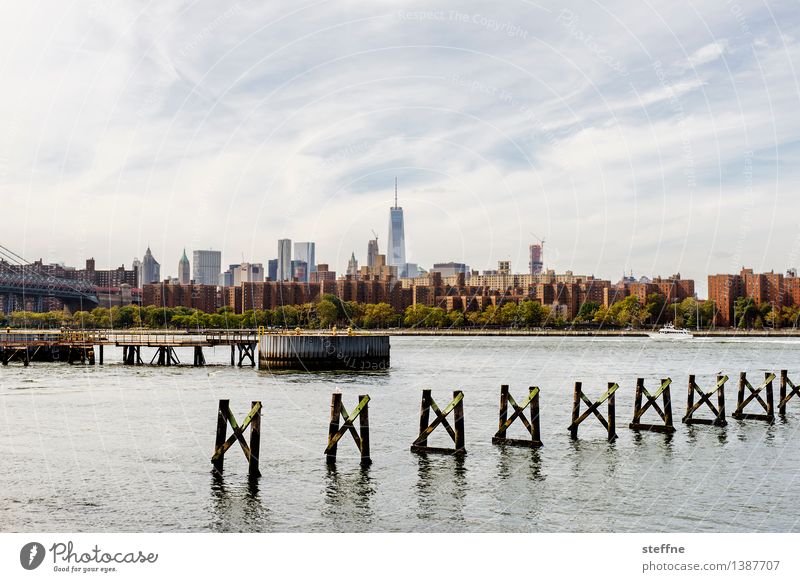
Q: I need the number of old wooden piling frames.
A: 9